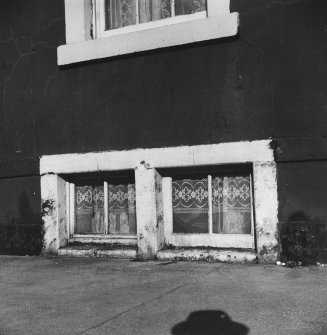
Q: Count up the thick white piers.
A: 3